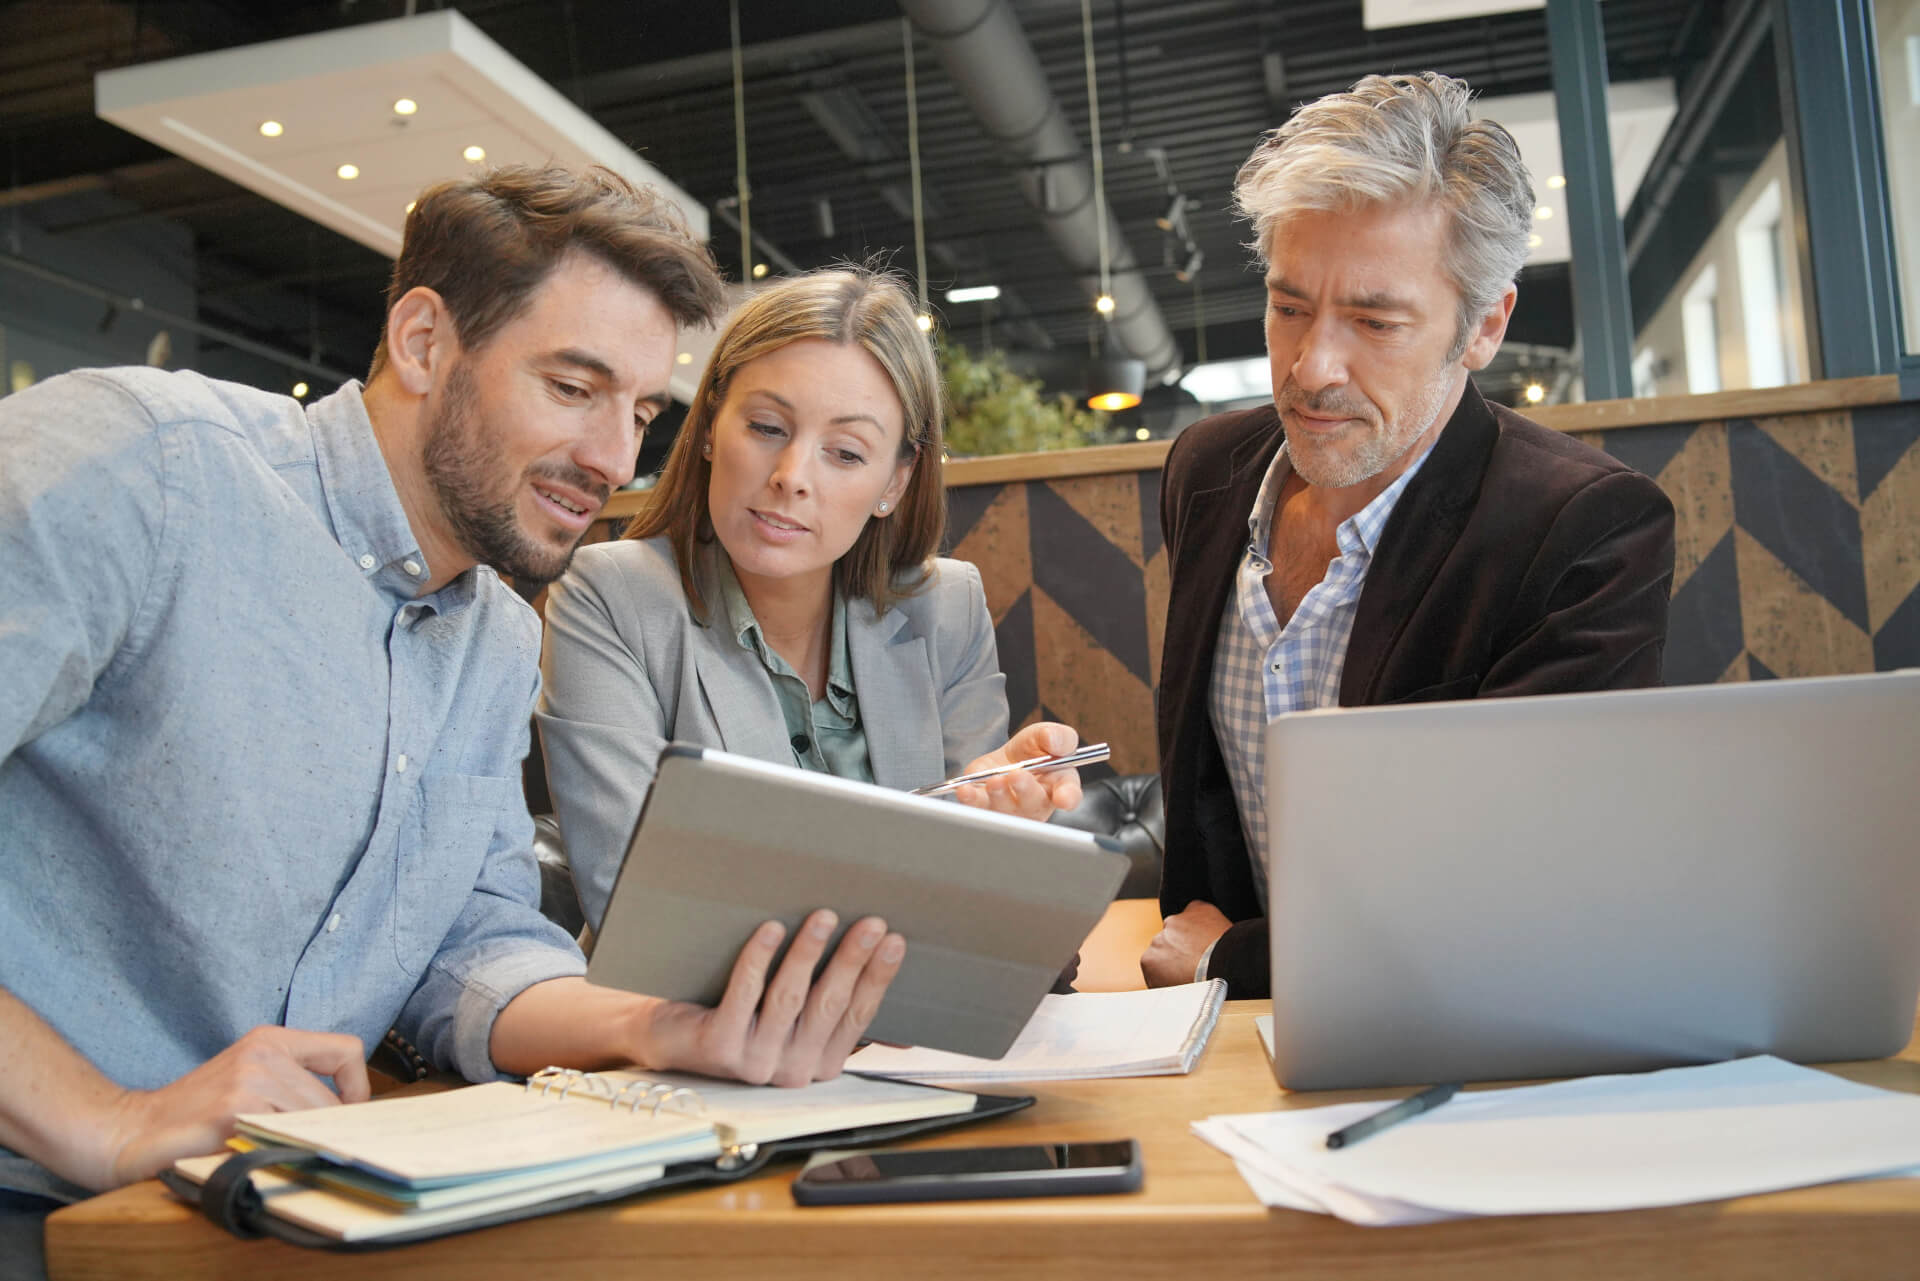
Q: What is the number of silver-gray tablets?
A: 1